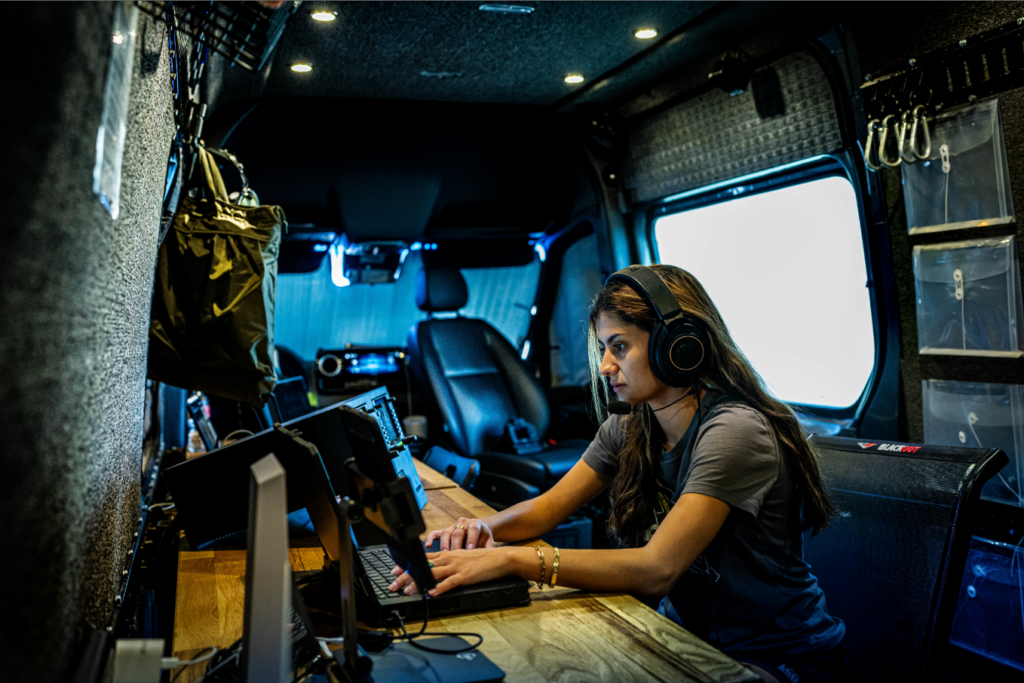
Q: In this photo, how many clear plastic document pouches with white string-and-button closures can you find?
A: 4